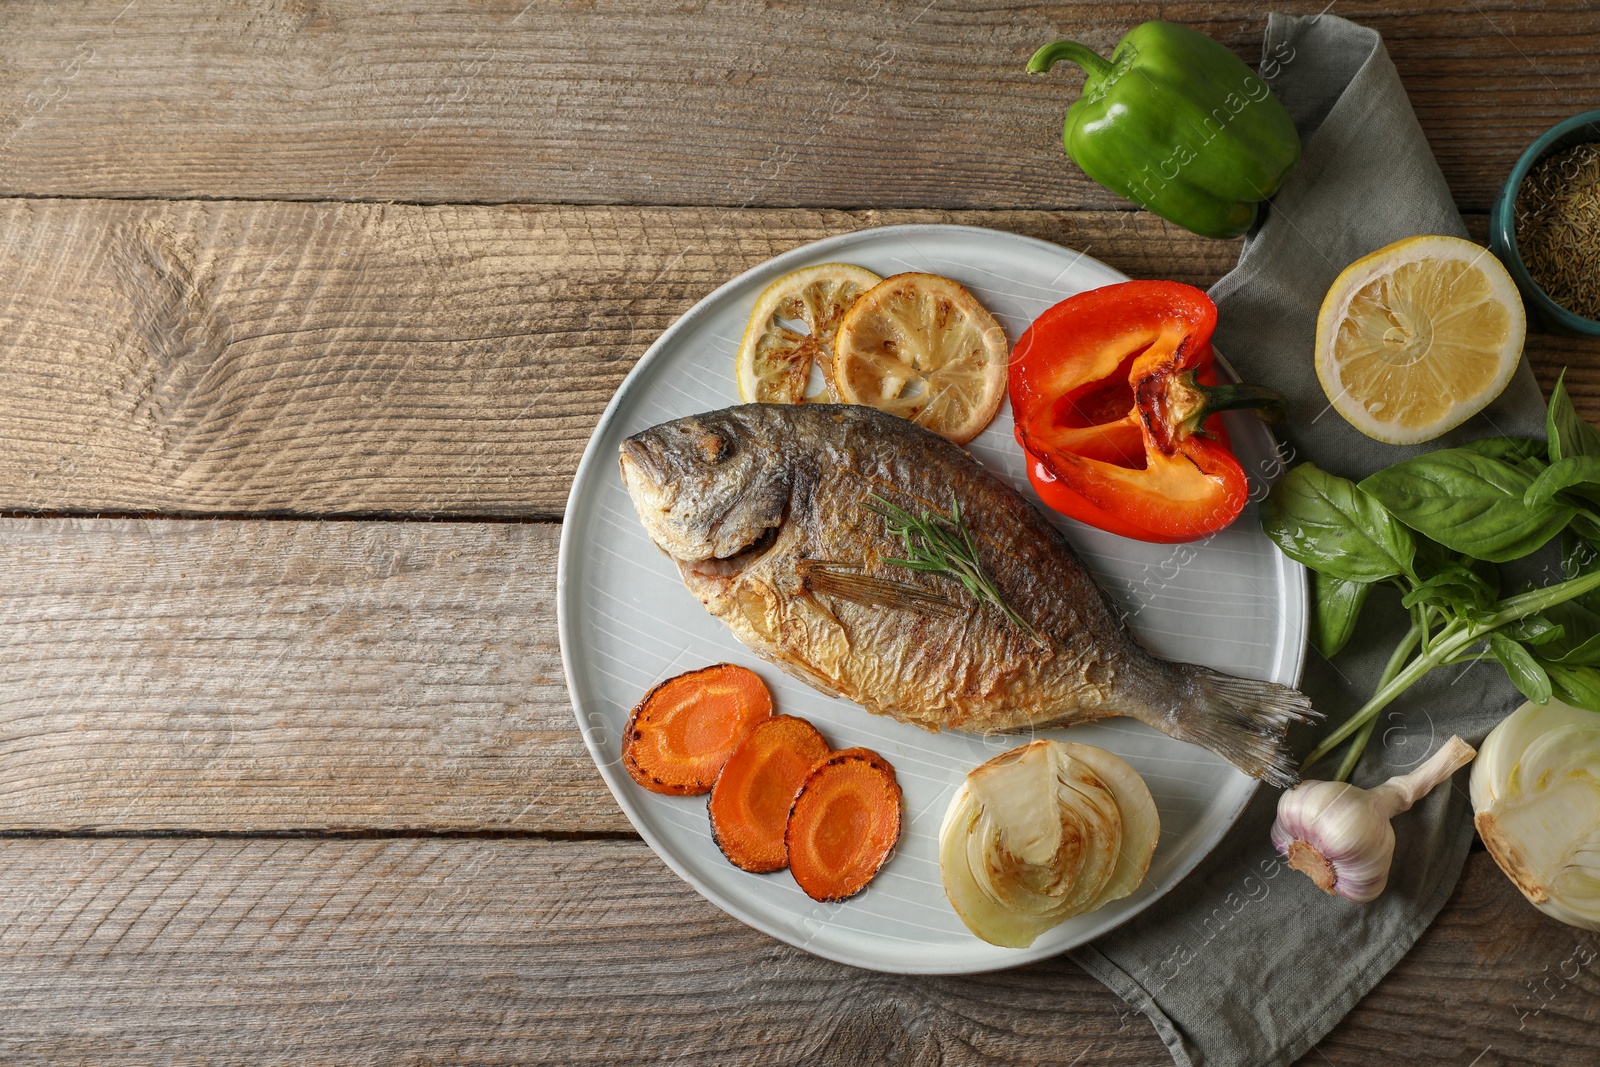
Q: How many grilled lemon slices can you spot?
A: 2